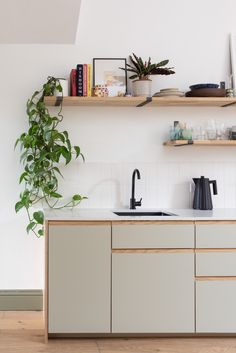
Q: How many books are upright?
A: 4